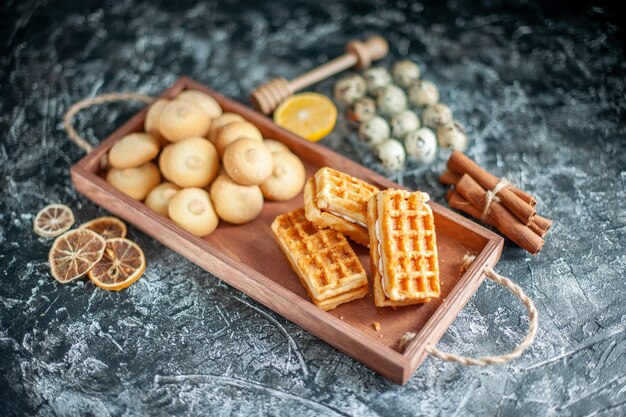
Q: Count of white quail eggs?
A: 12